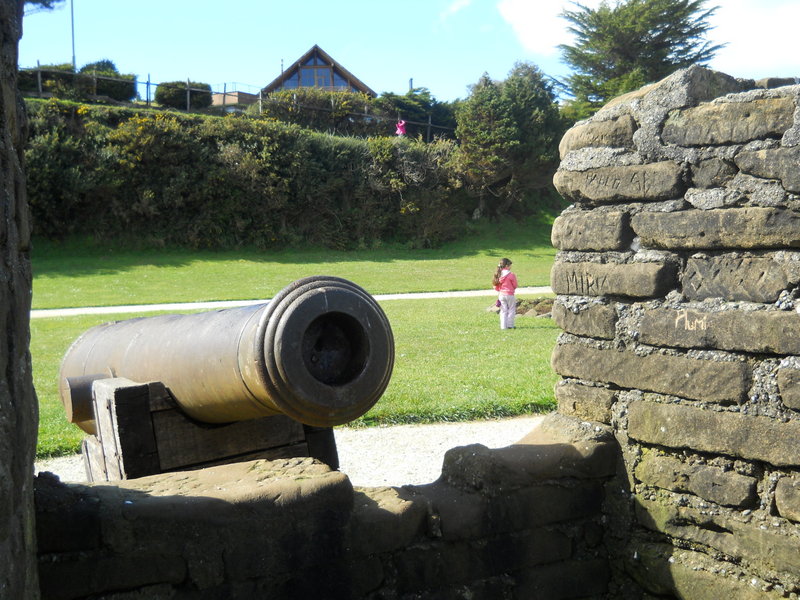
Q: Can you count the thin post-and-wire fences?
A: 1